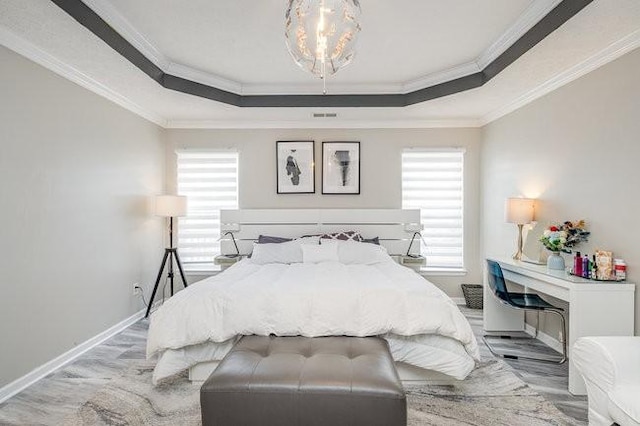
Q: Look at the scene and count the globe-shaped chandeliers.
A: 1